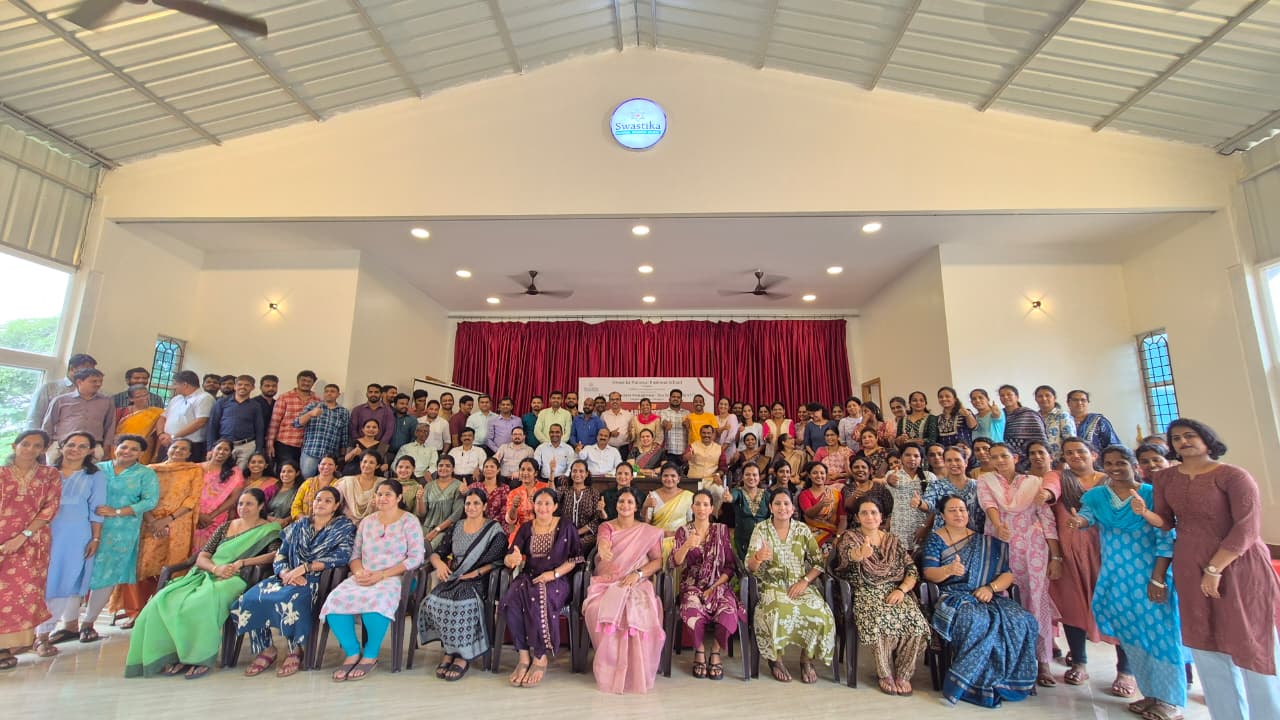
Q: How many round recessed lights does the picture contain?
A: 9